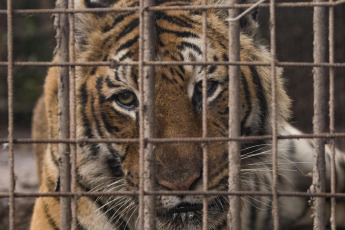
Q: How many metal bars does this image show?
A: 14